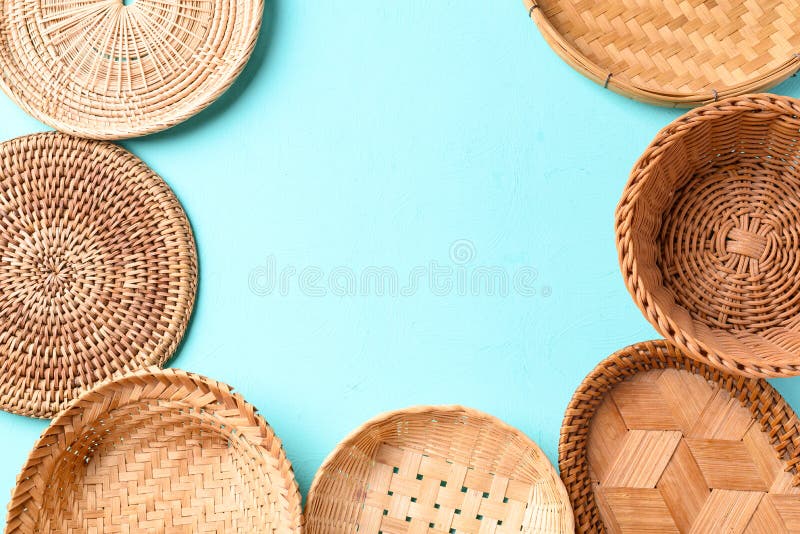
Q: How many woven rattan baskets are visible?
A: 7